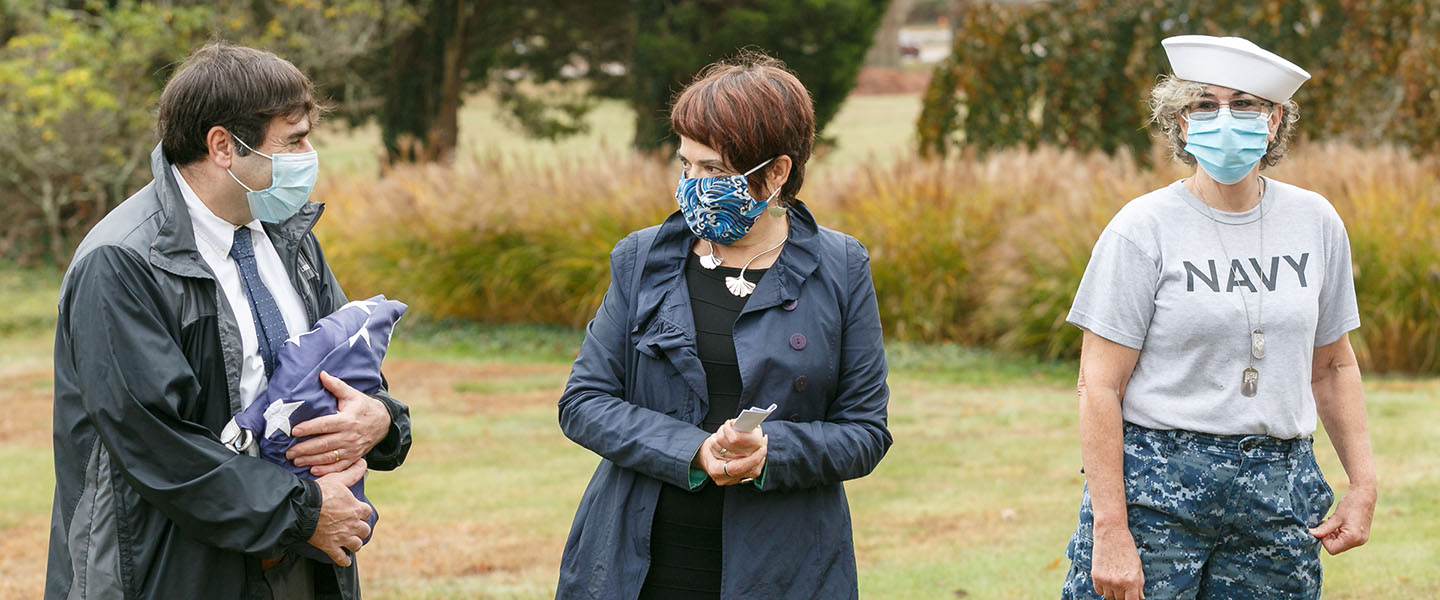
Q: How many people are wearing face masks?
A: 3